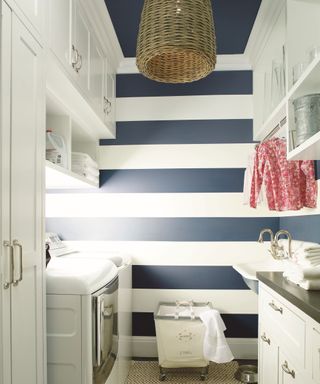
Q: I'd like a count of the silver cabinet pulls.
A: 9